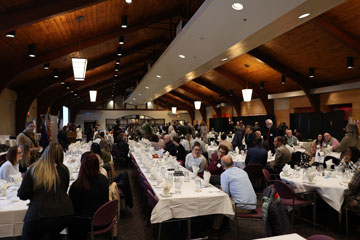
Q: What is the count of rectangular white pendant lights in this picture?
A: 5